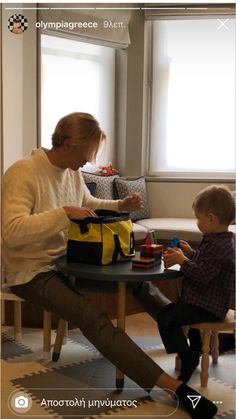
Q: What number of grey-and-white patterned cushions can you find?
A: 2